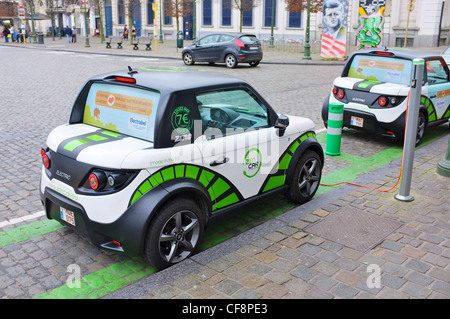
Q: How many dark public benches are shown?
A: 2